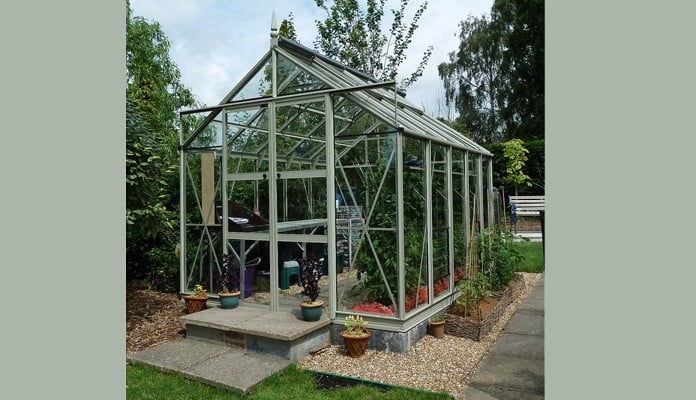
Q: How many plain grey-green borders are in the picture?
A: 2